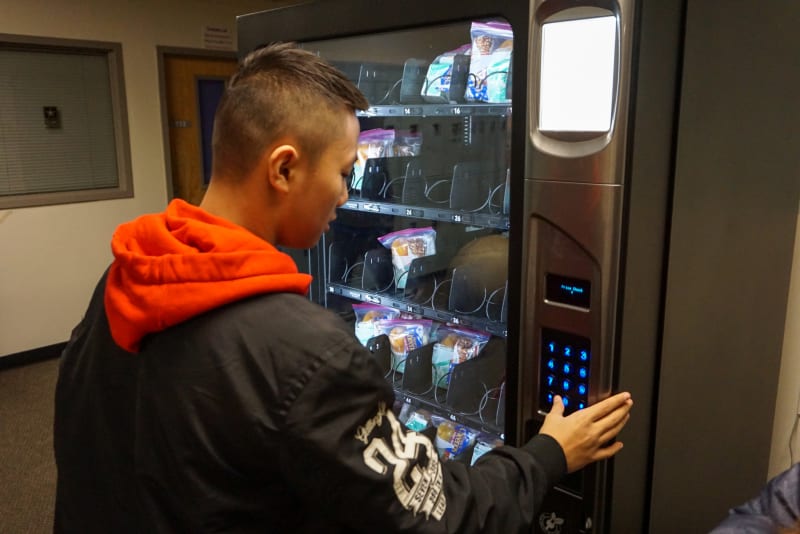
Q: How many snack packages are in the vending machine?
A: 11